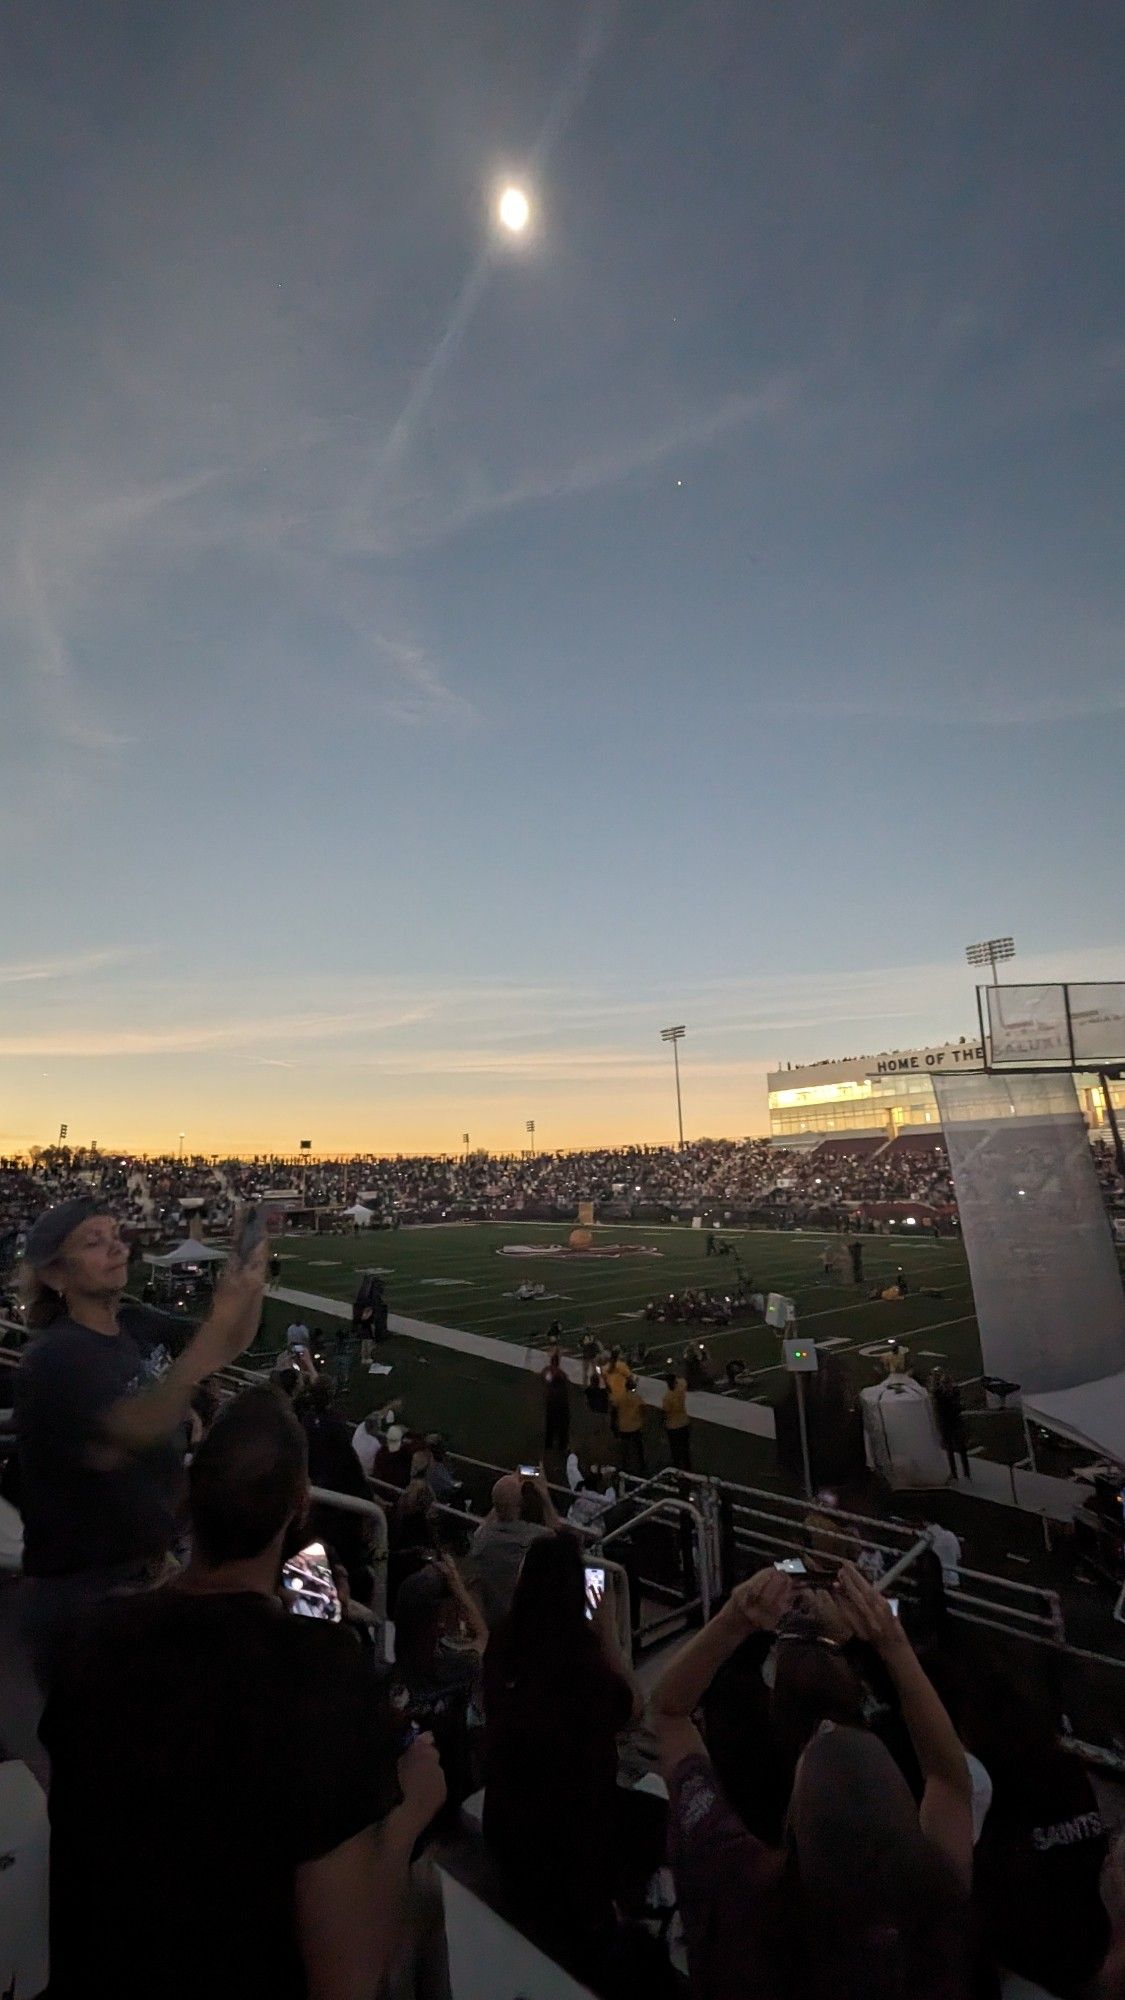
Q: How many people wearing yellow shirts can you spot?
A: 3